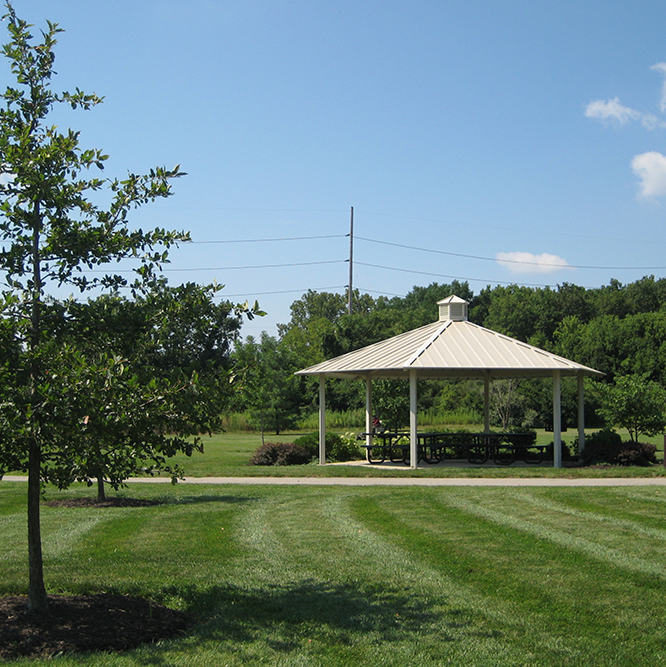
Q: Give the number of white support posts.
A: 6